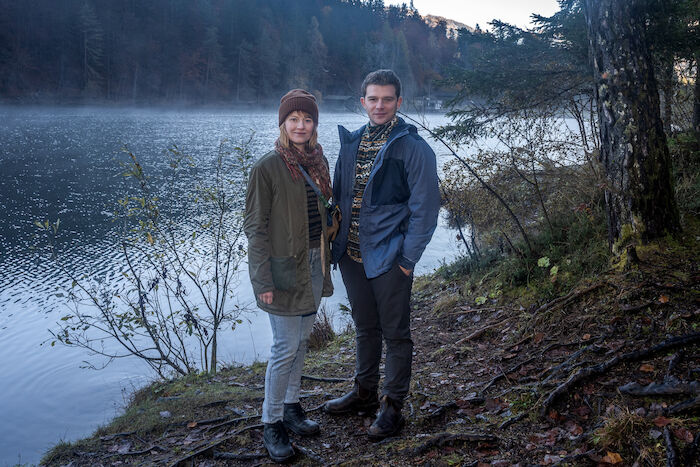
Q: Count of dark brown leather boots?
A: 2